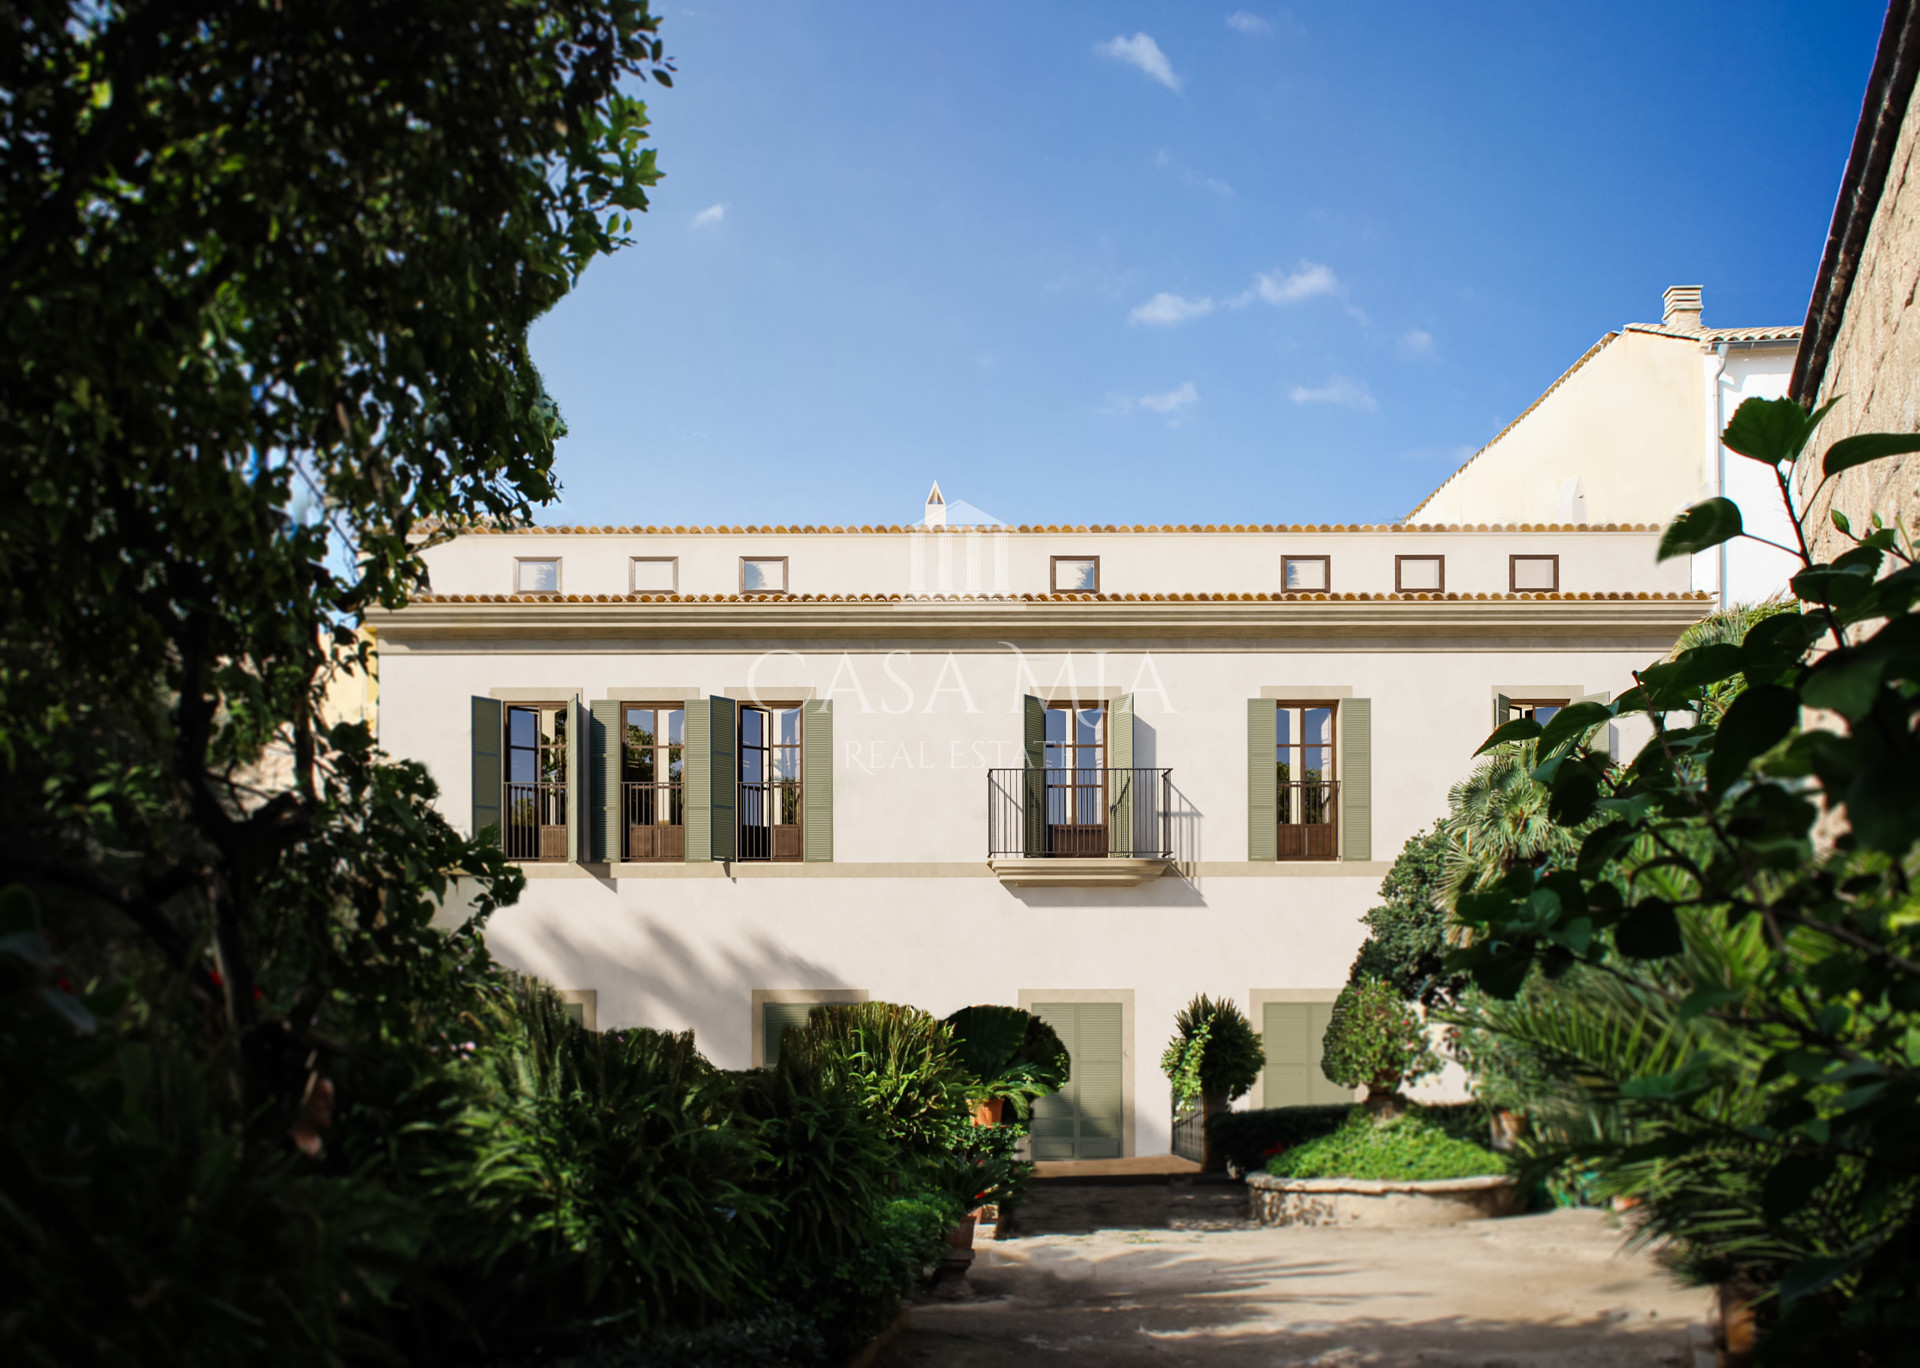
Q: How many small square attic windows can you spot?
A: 7